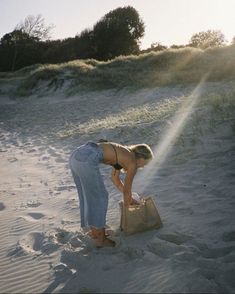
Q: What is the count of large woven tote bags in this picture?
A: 1